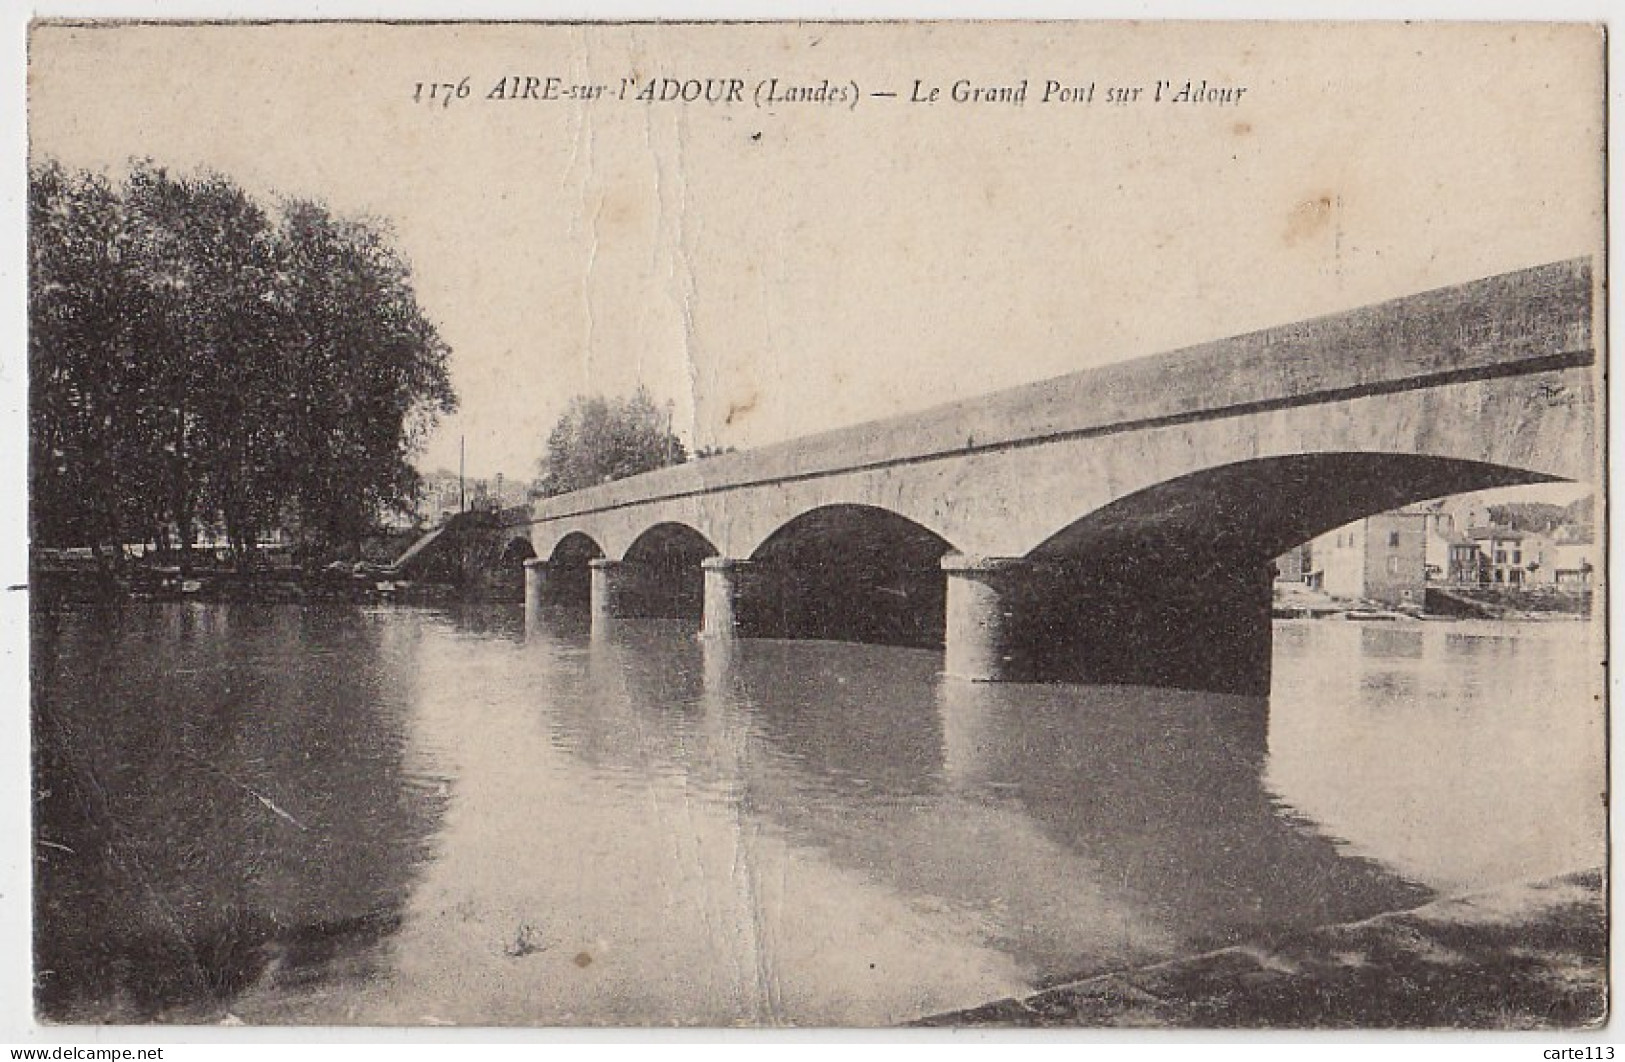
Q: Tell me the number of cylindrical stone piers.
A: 4